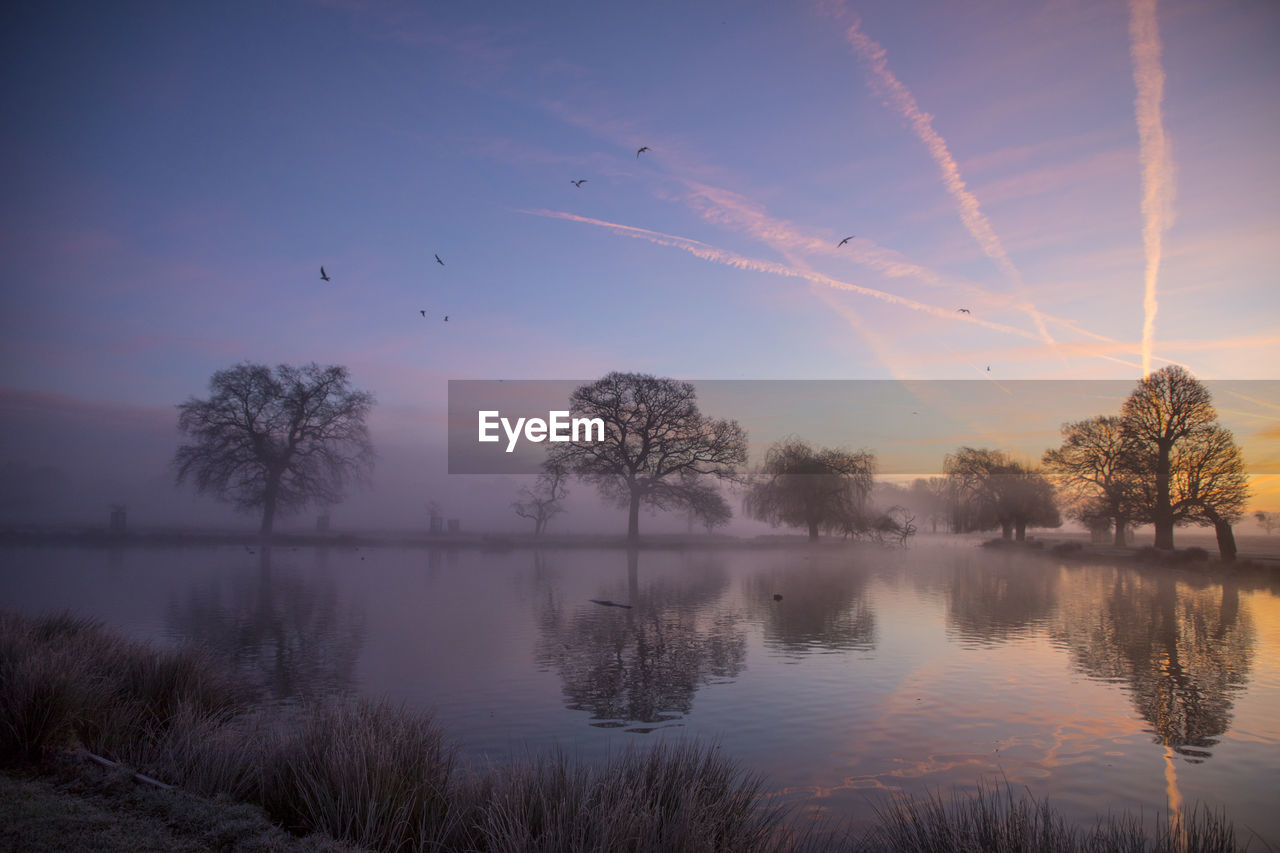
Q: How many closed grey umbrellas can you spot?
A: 0